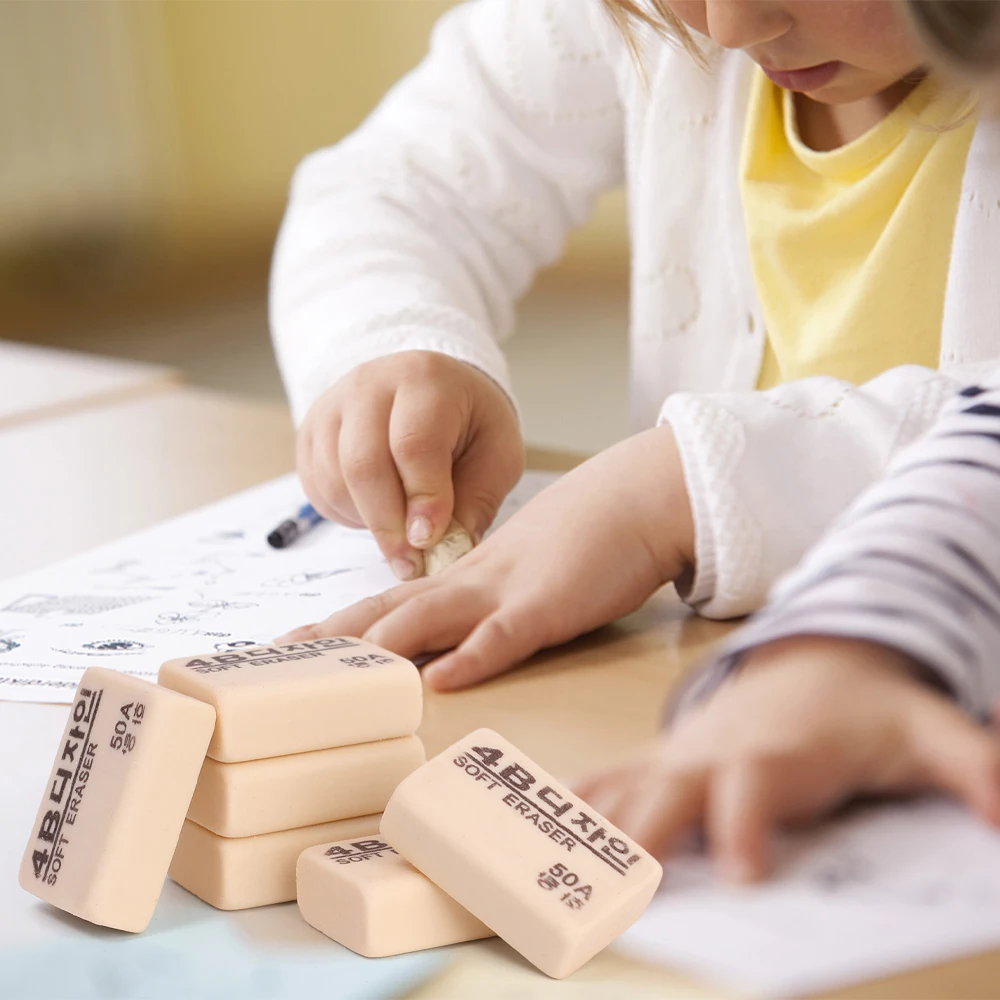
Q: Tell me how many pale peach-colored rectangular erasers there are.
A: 6